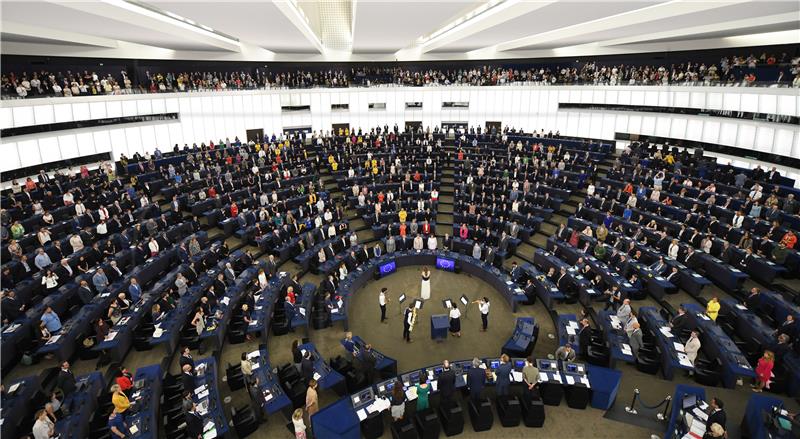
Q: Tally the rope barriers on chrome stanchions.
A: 1